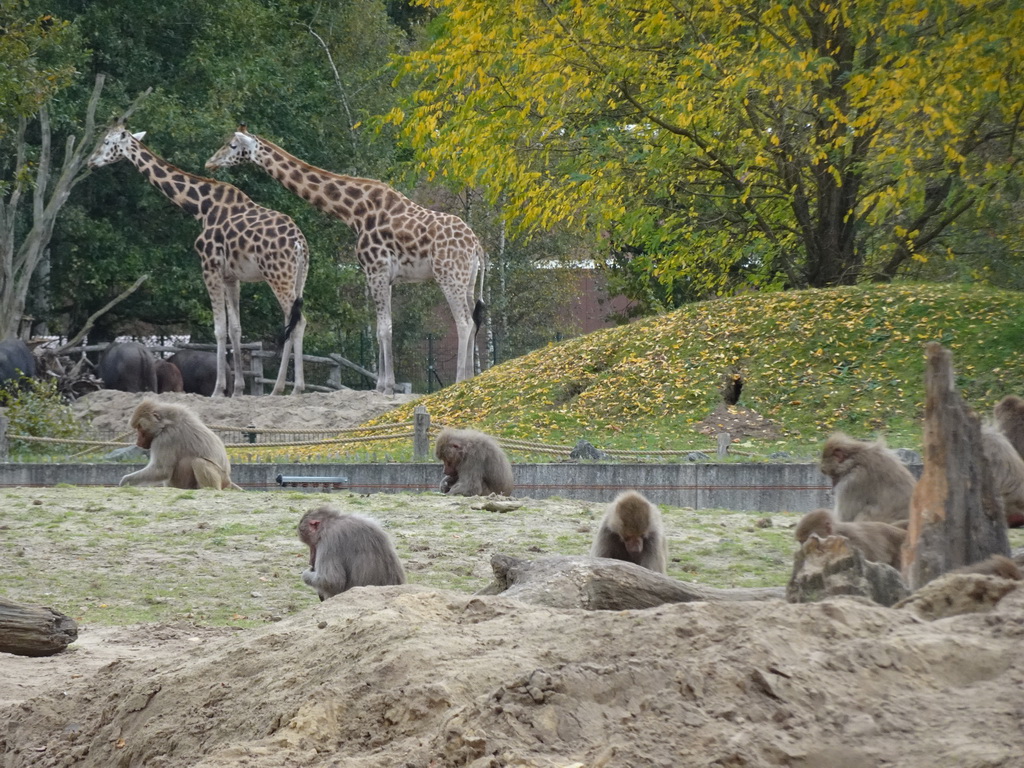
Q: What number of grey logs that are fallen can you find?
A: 2